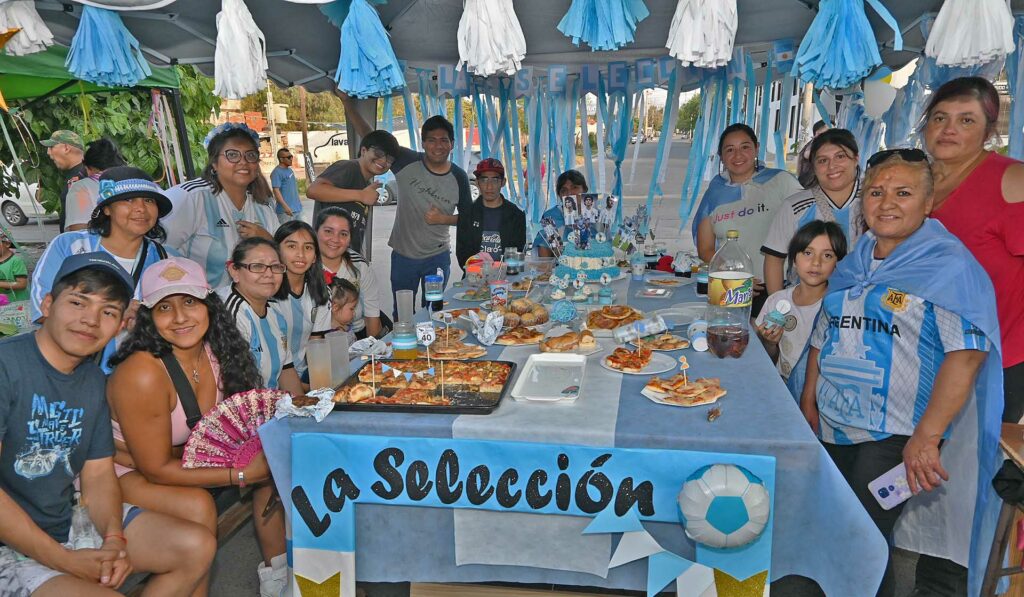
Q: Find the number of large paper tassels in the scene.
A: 9